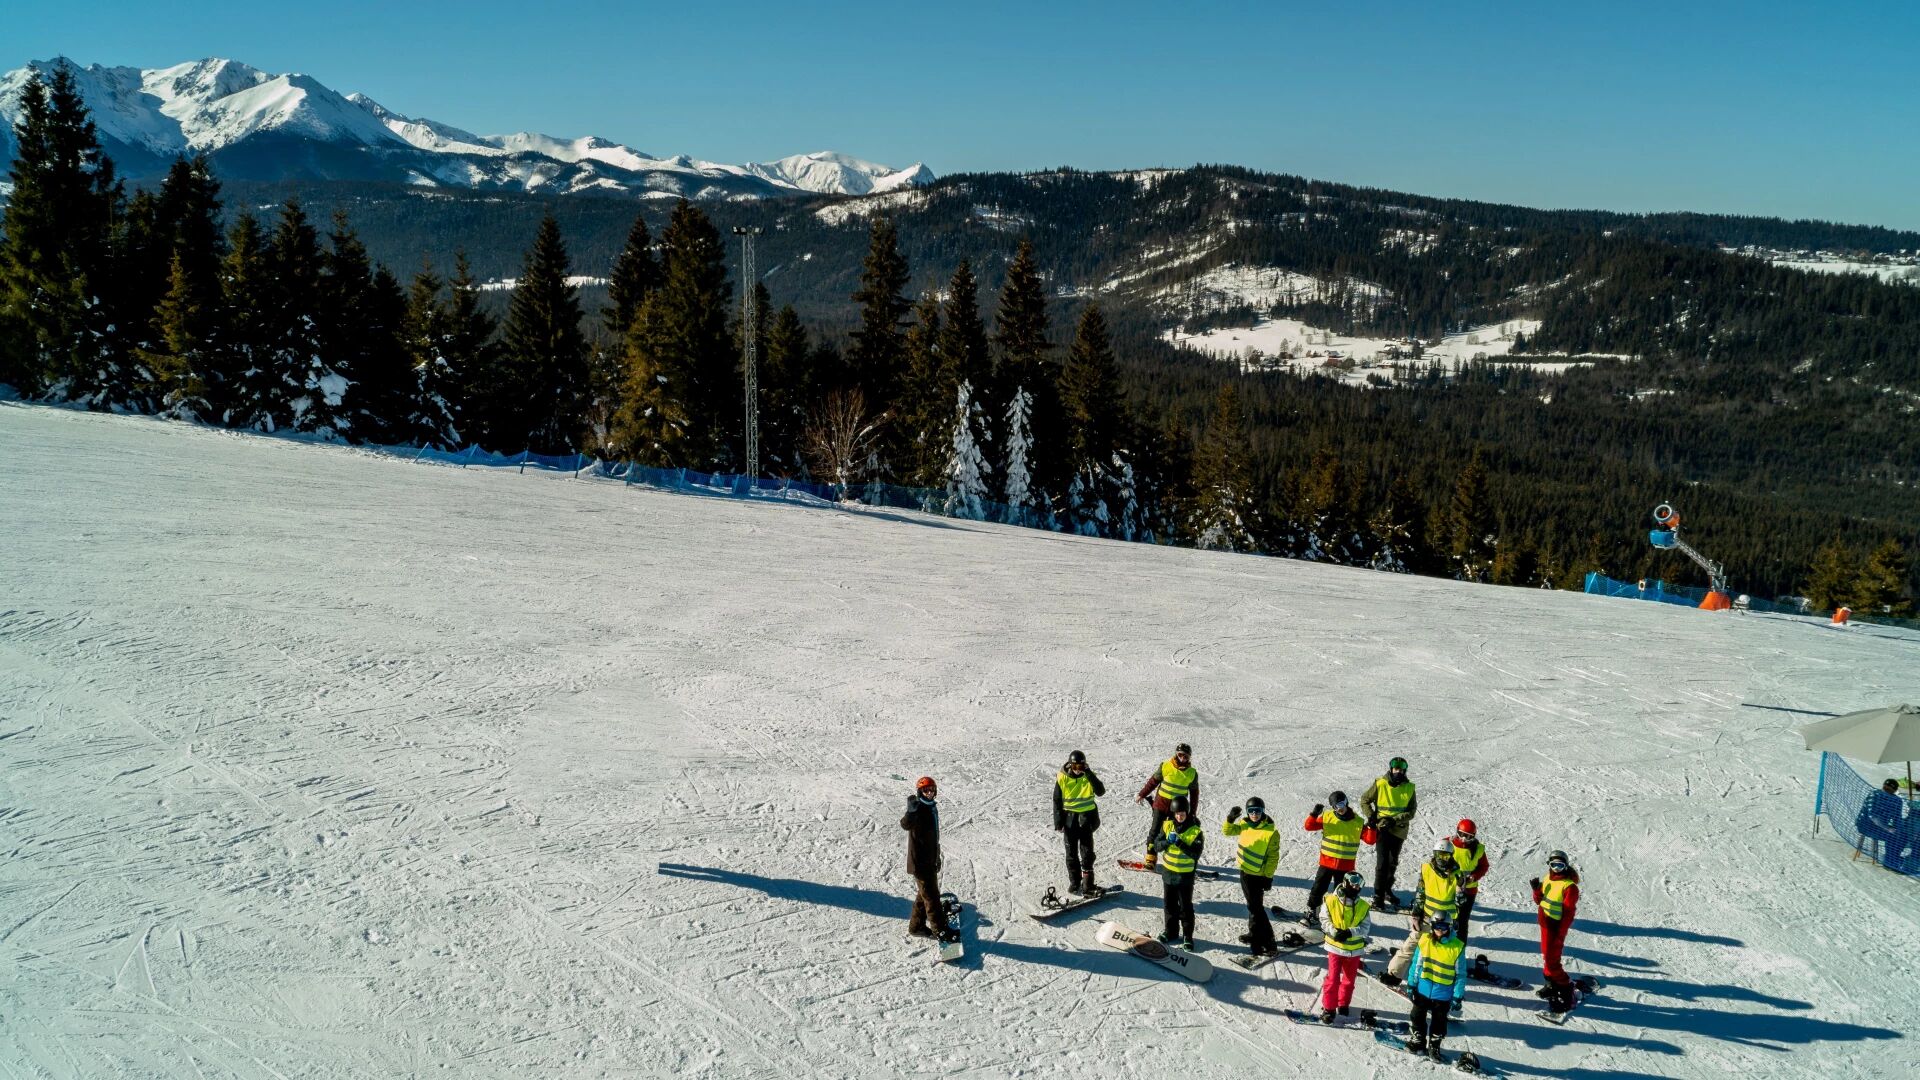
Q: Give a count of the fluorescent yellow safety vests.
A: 11